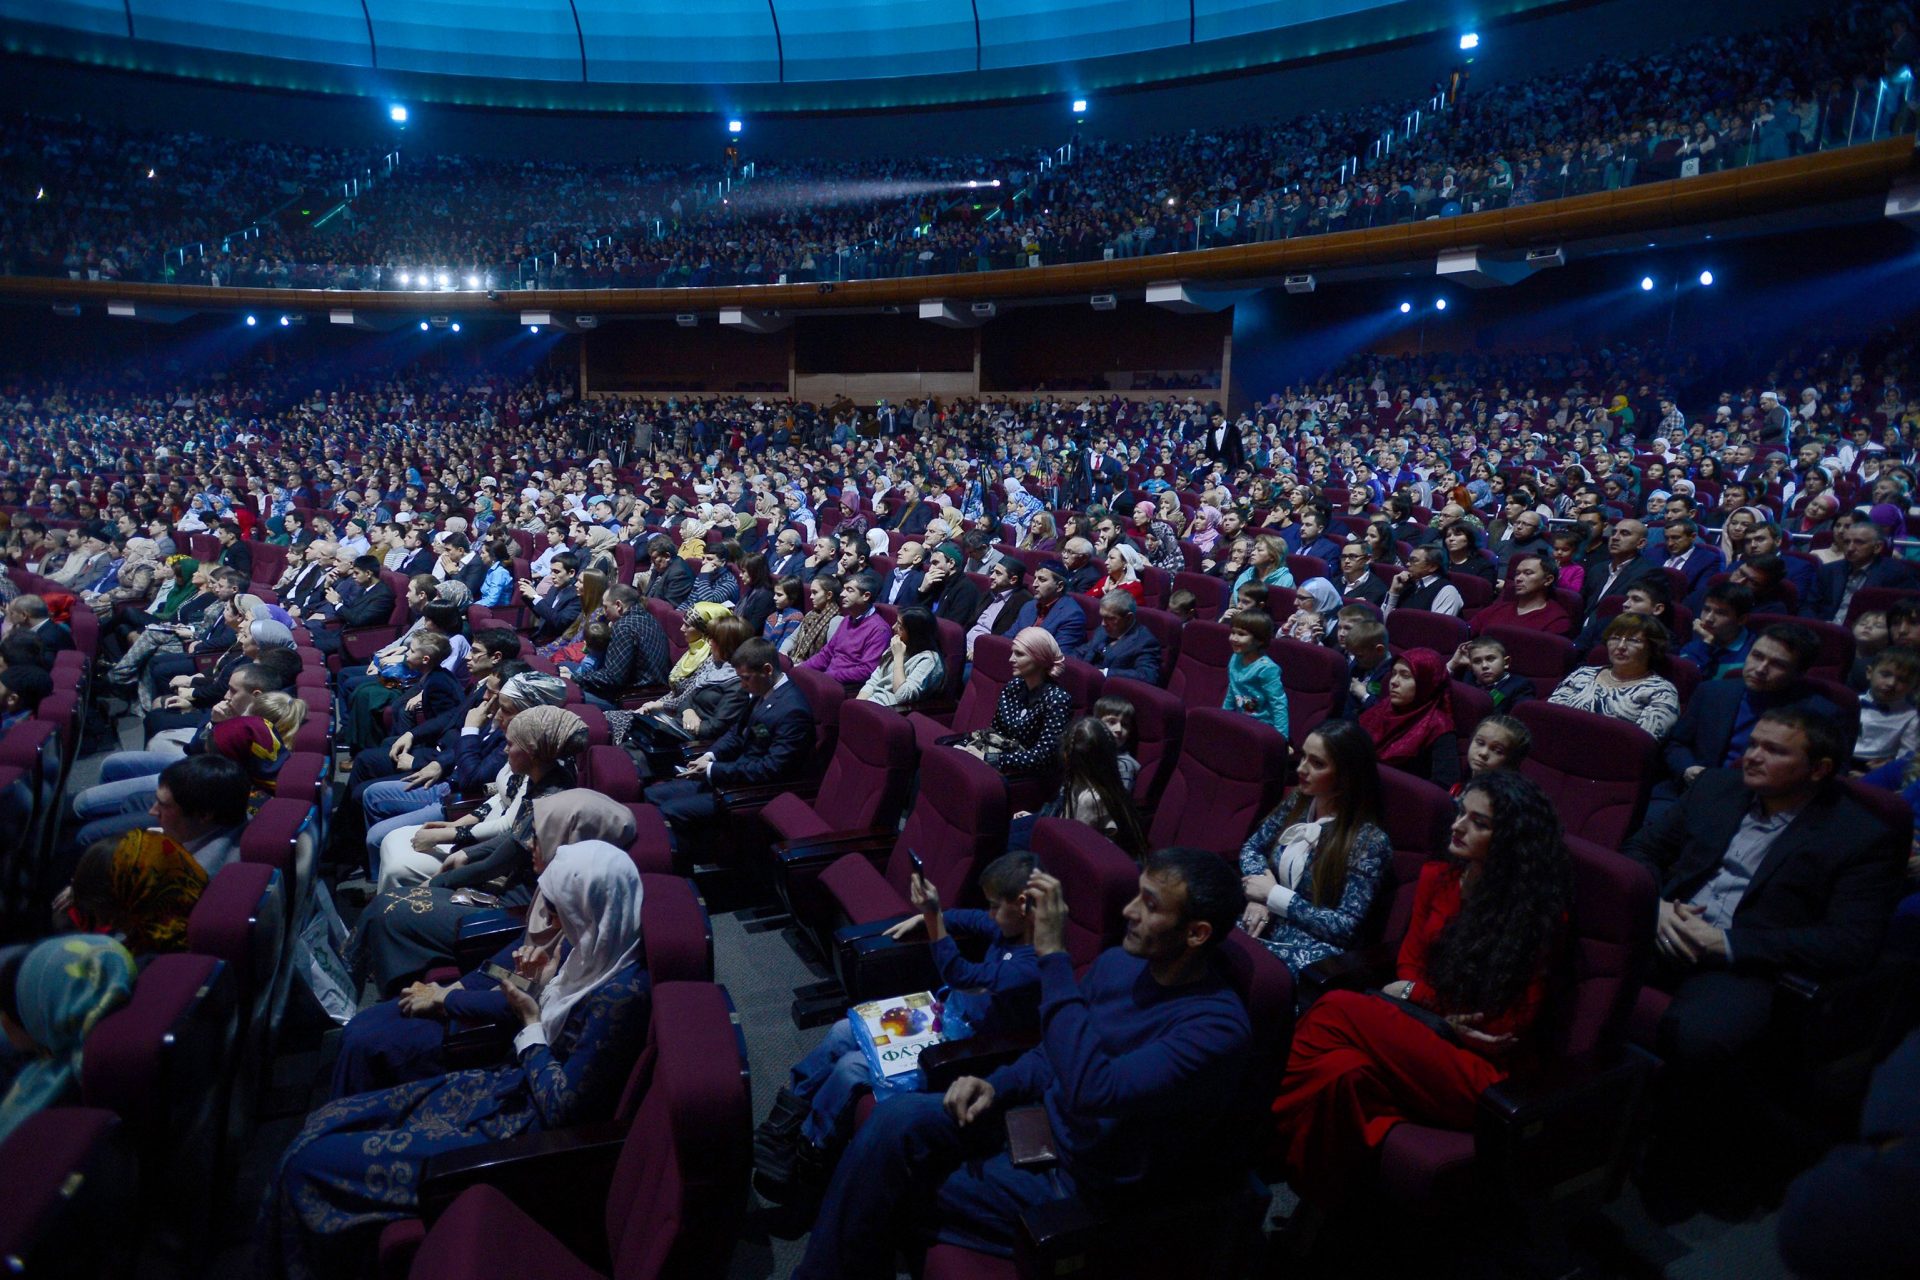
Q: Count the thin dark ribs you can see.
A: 6